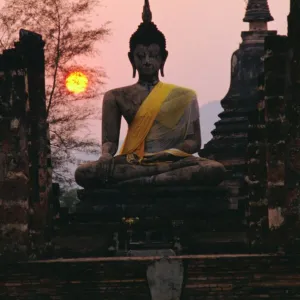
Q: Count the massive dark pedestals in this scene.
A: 1